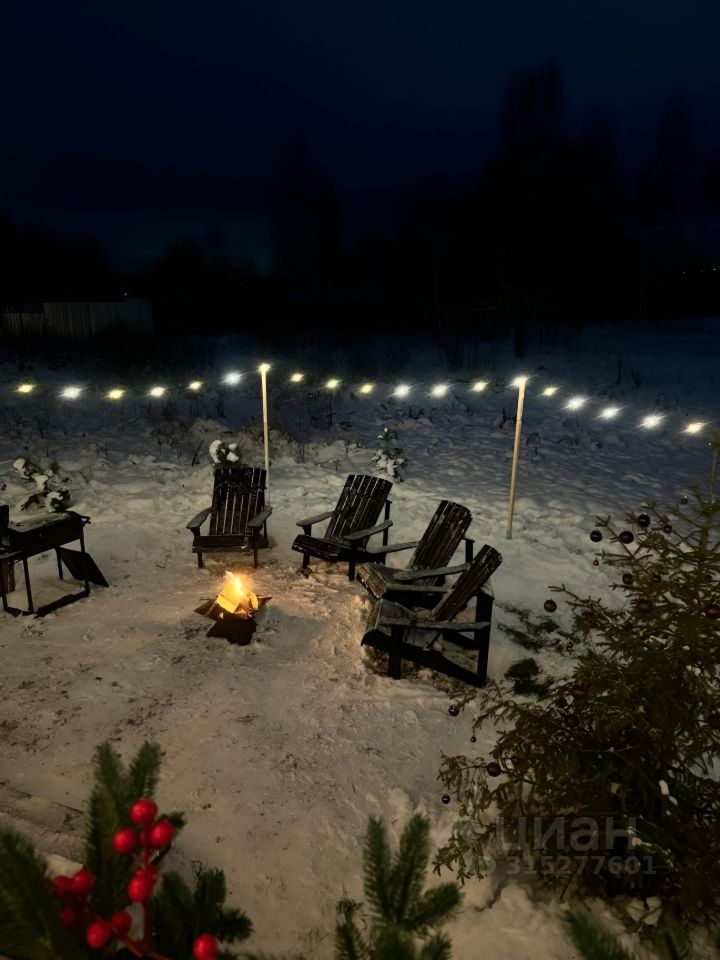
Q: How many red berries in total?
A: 11